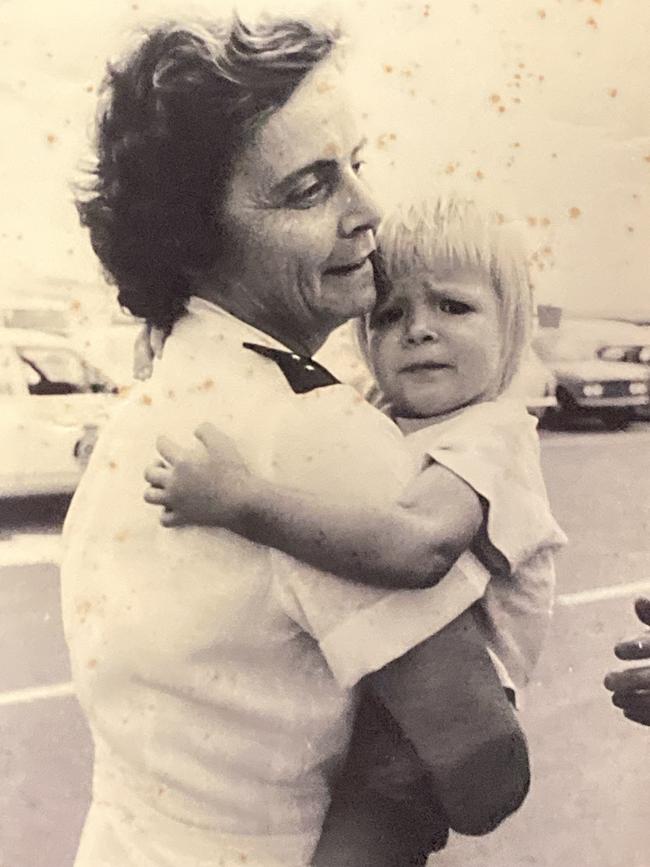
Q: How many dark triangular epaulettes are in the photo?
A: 1